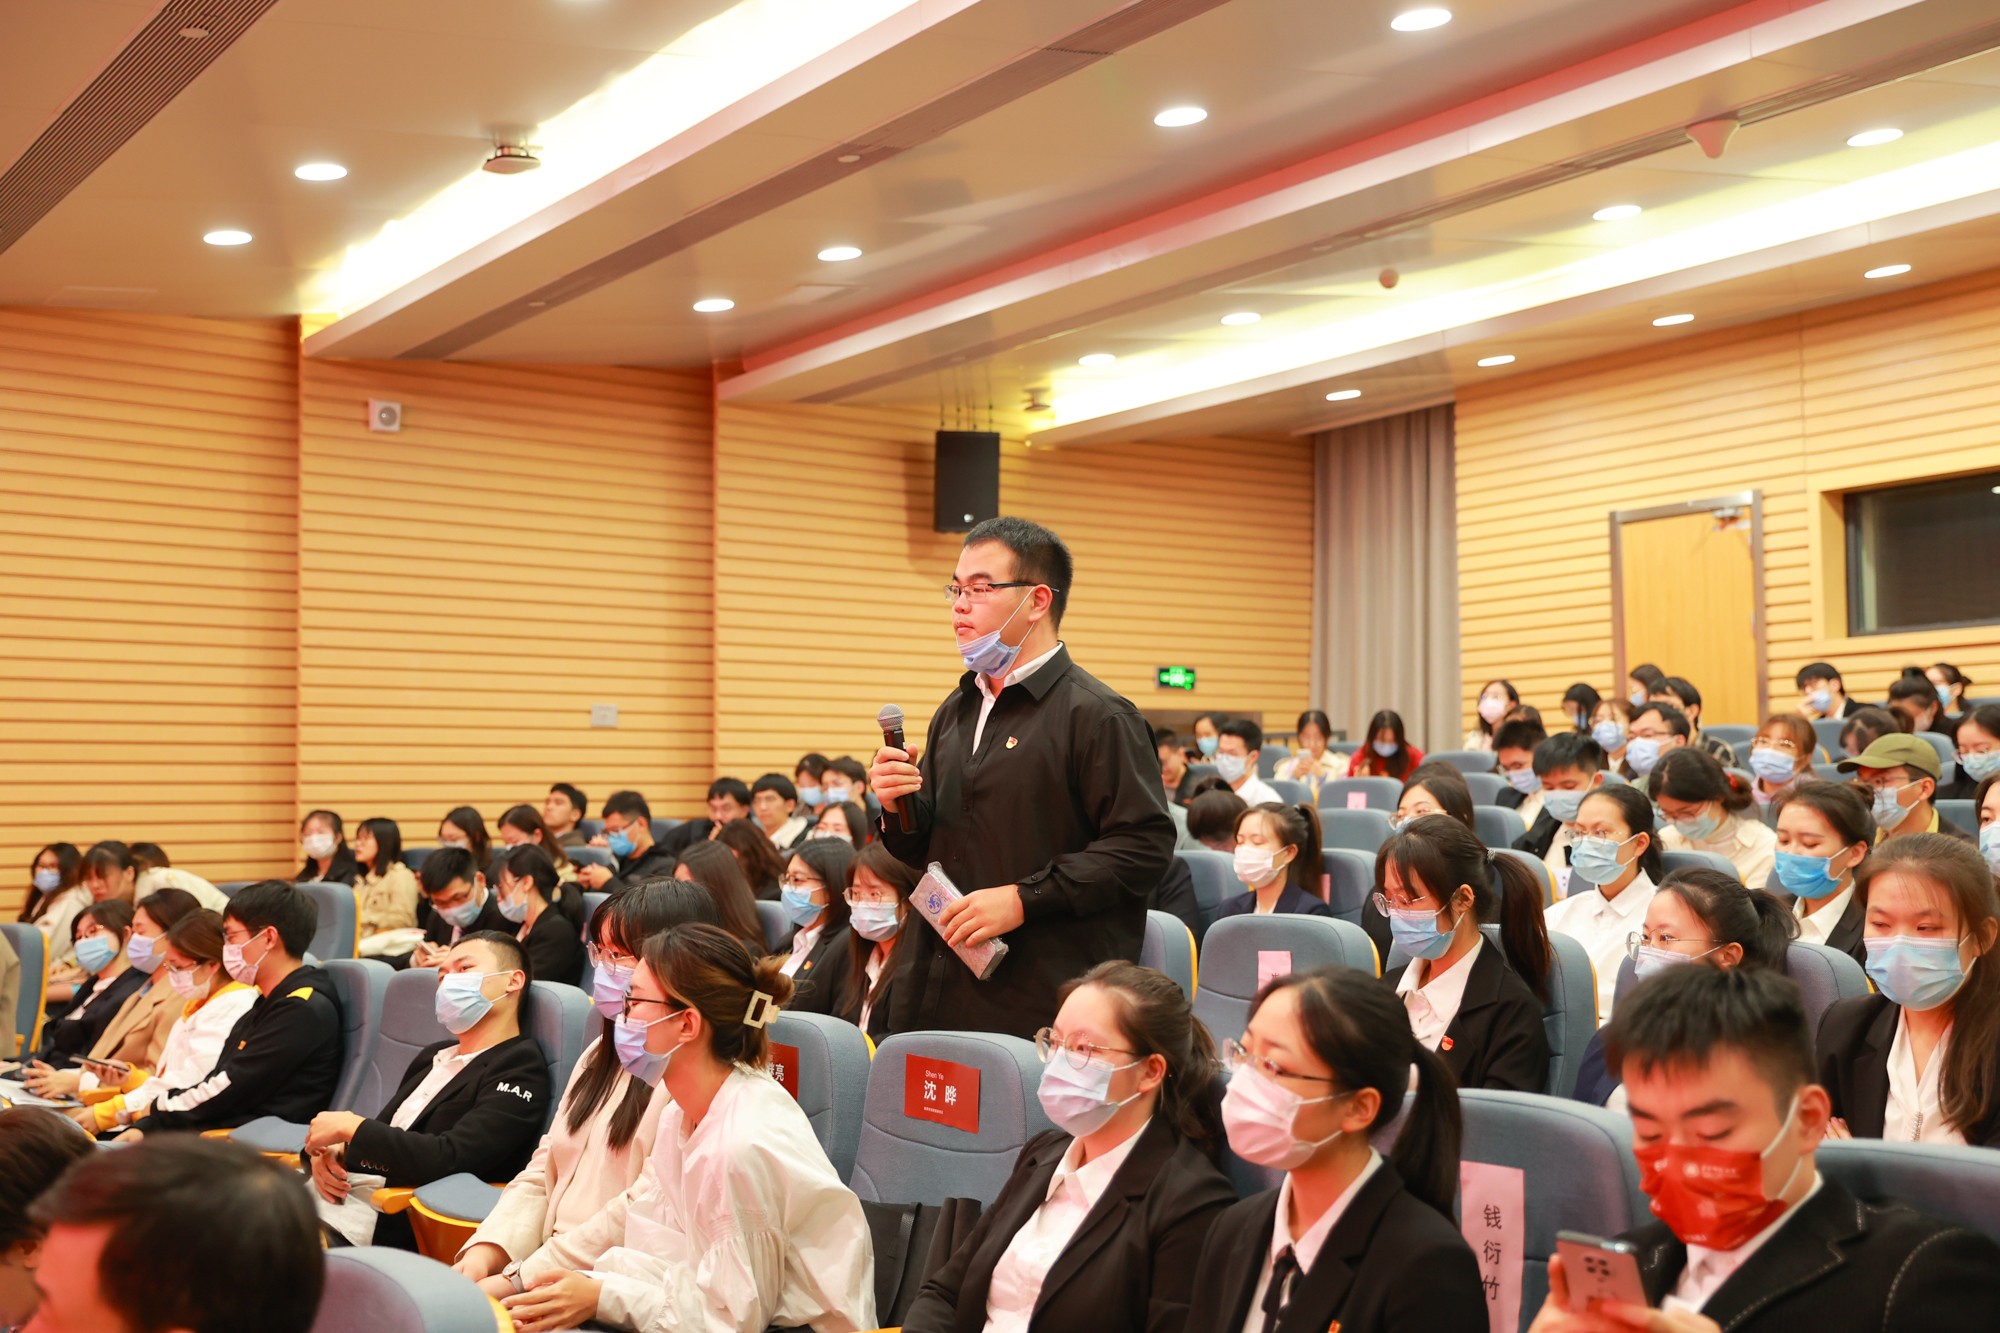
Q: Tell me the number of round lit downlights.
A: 14